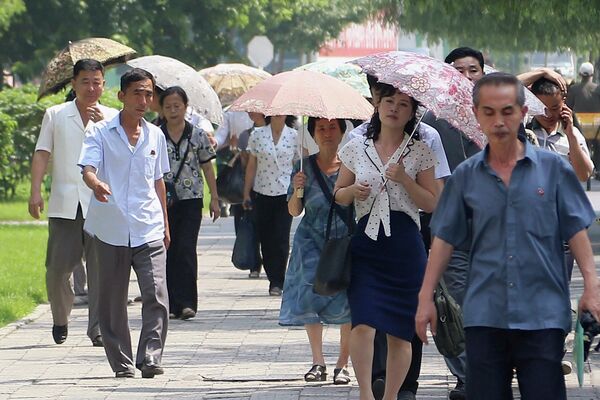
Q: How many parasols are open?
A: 7